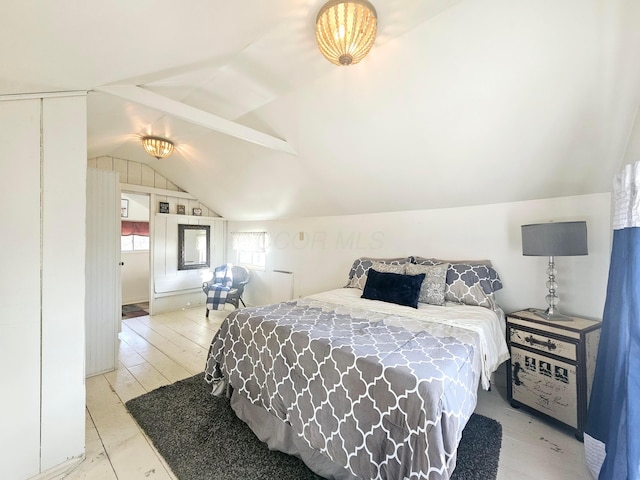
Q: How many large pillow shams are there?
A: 2